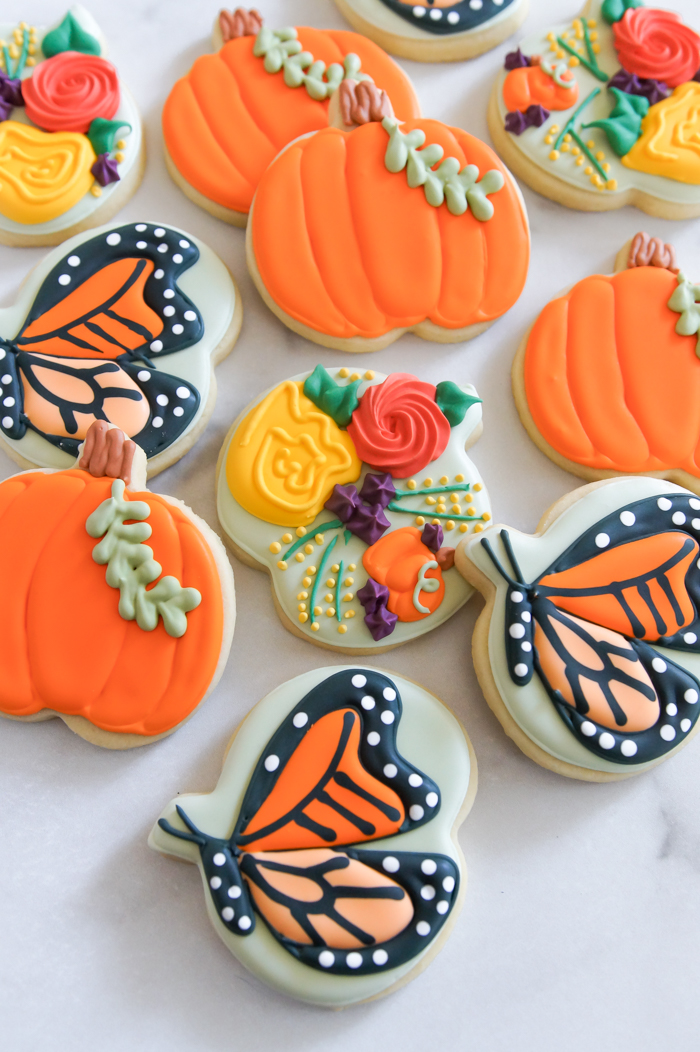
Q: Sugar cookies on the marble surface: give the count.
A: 11